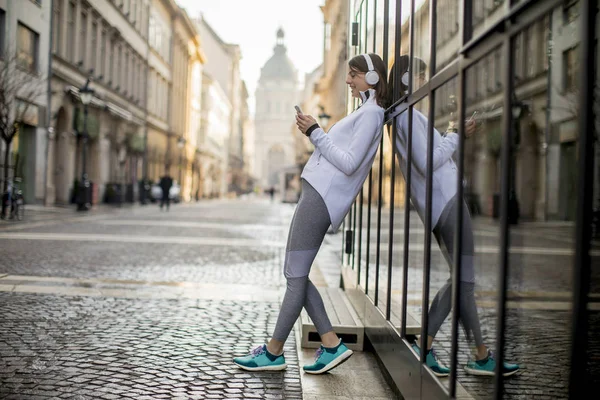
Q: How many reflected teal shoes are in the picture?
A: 2